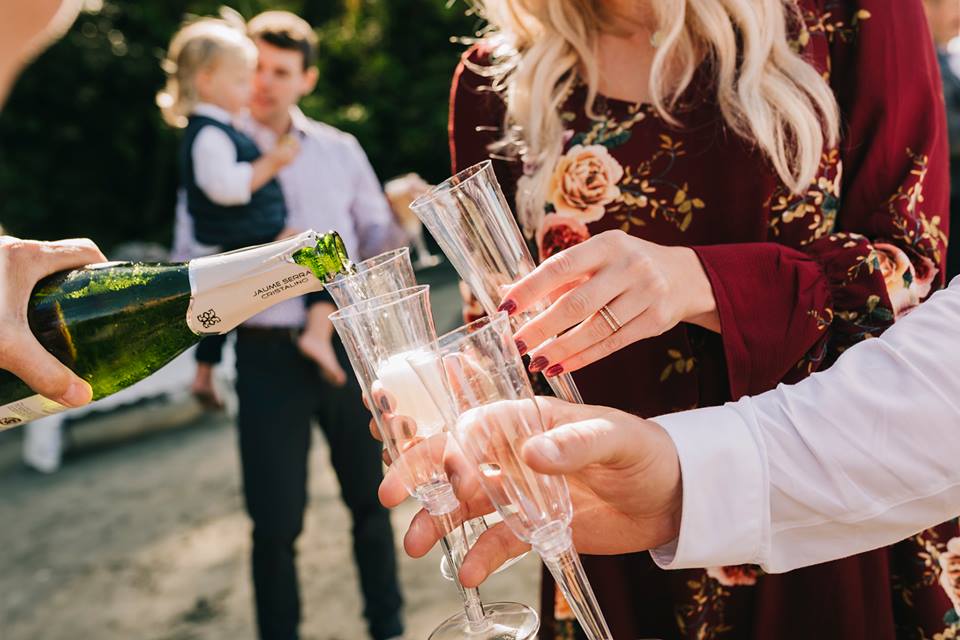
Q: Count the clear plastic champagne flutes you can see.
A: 4